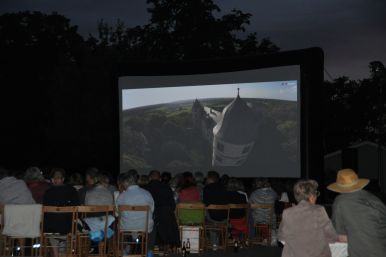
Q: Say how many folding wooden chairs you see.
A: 8